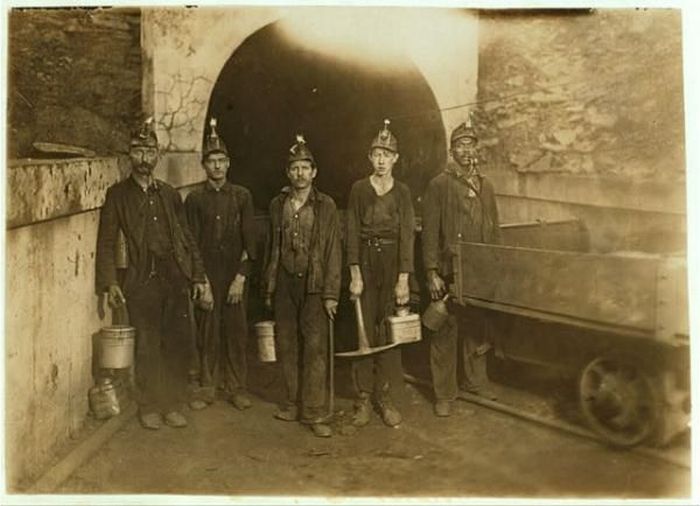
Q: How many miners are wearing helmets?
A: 5